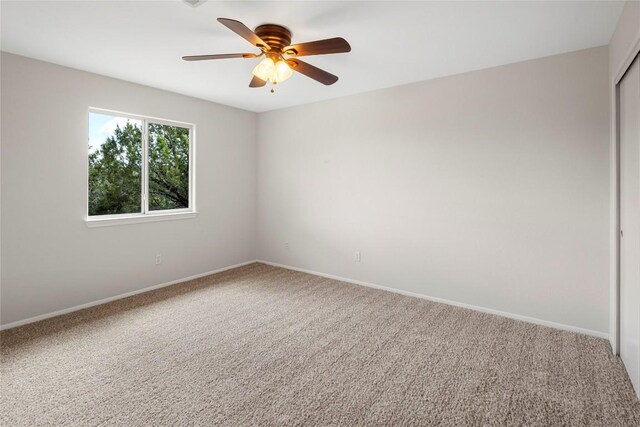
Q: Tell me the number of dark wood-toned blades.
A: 5